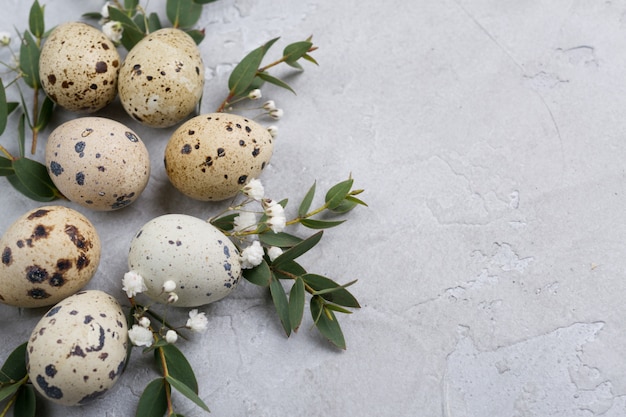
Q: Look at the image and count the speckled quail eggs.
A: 7